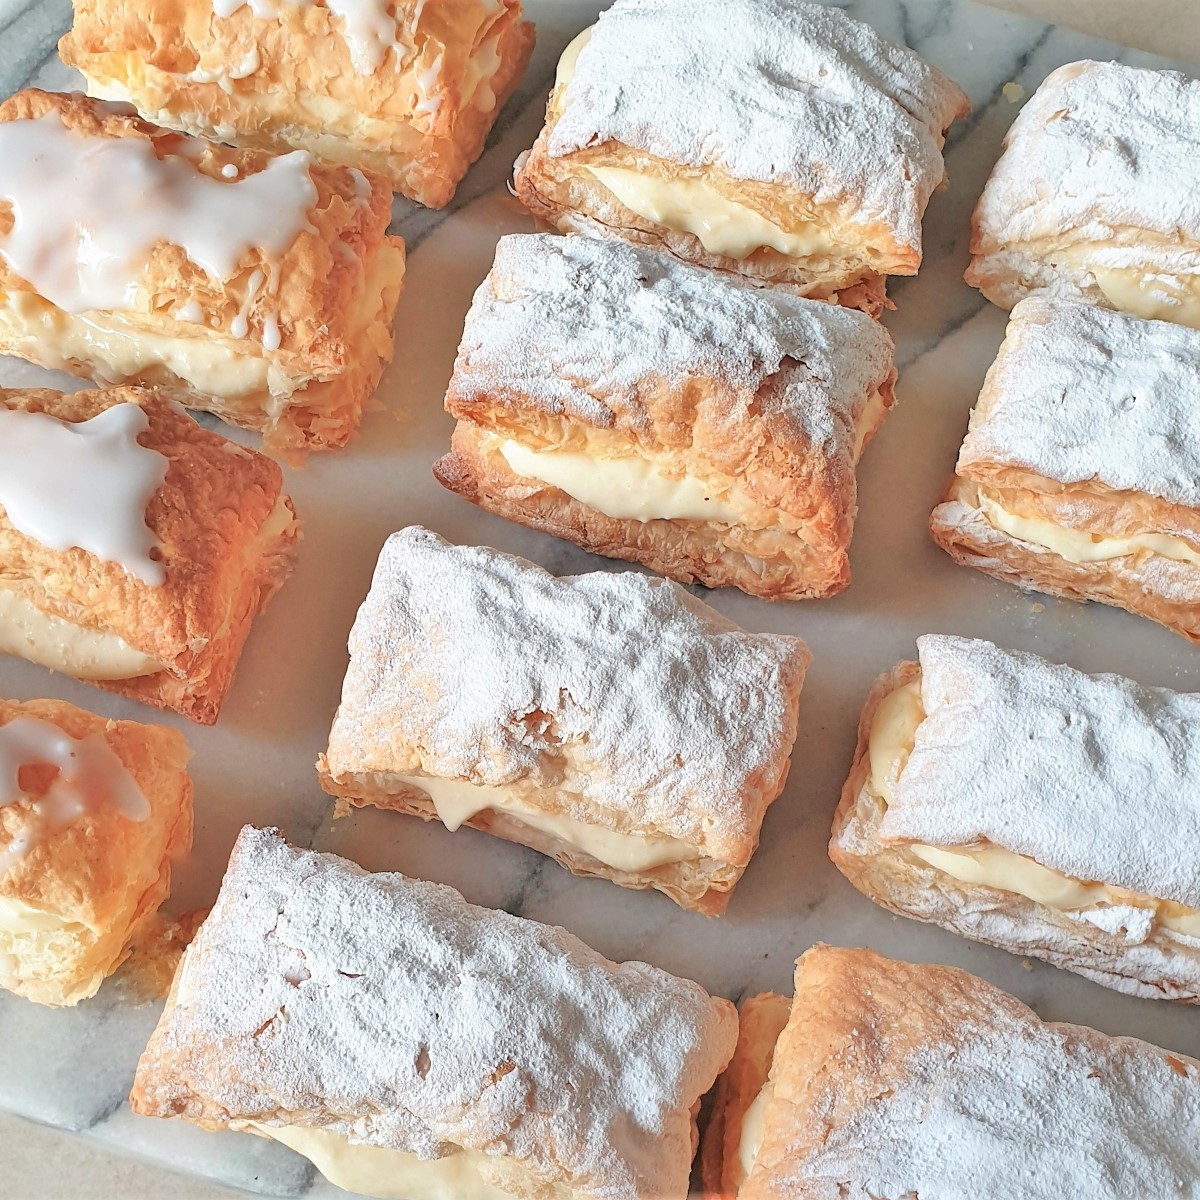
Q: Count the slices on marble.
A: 12